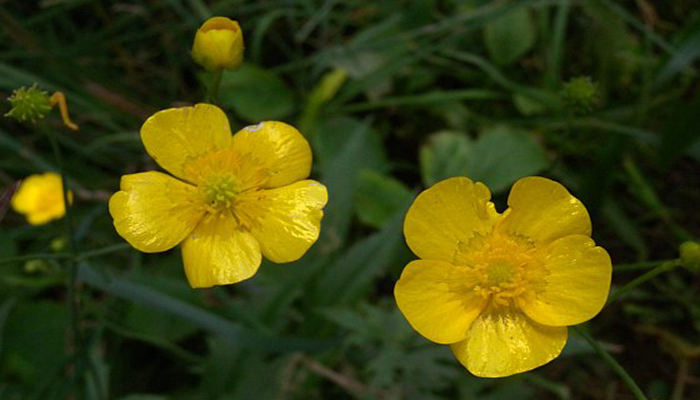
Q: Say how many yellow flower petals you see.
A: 10